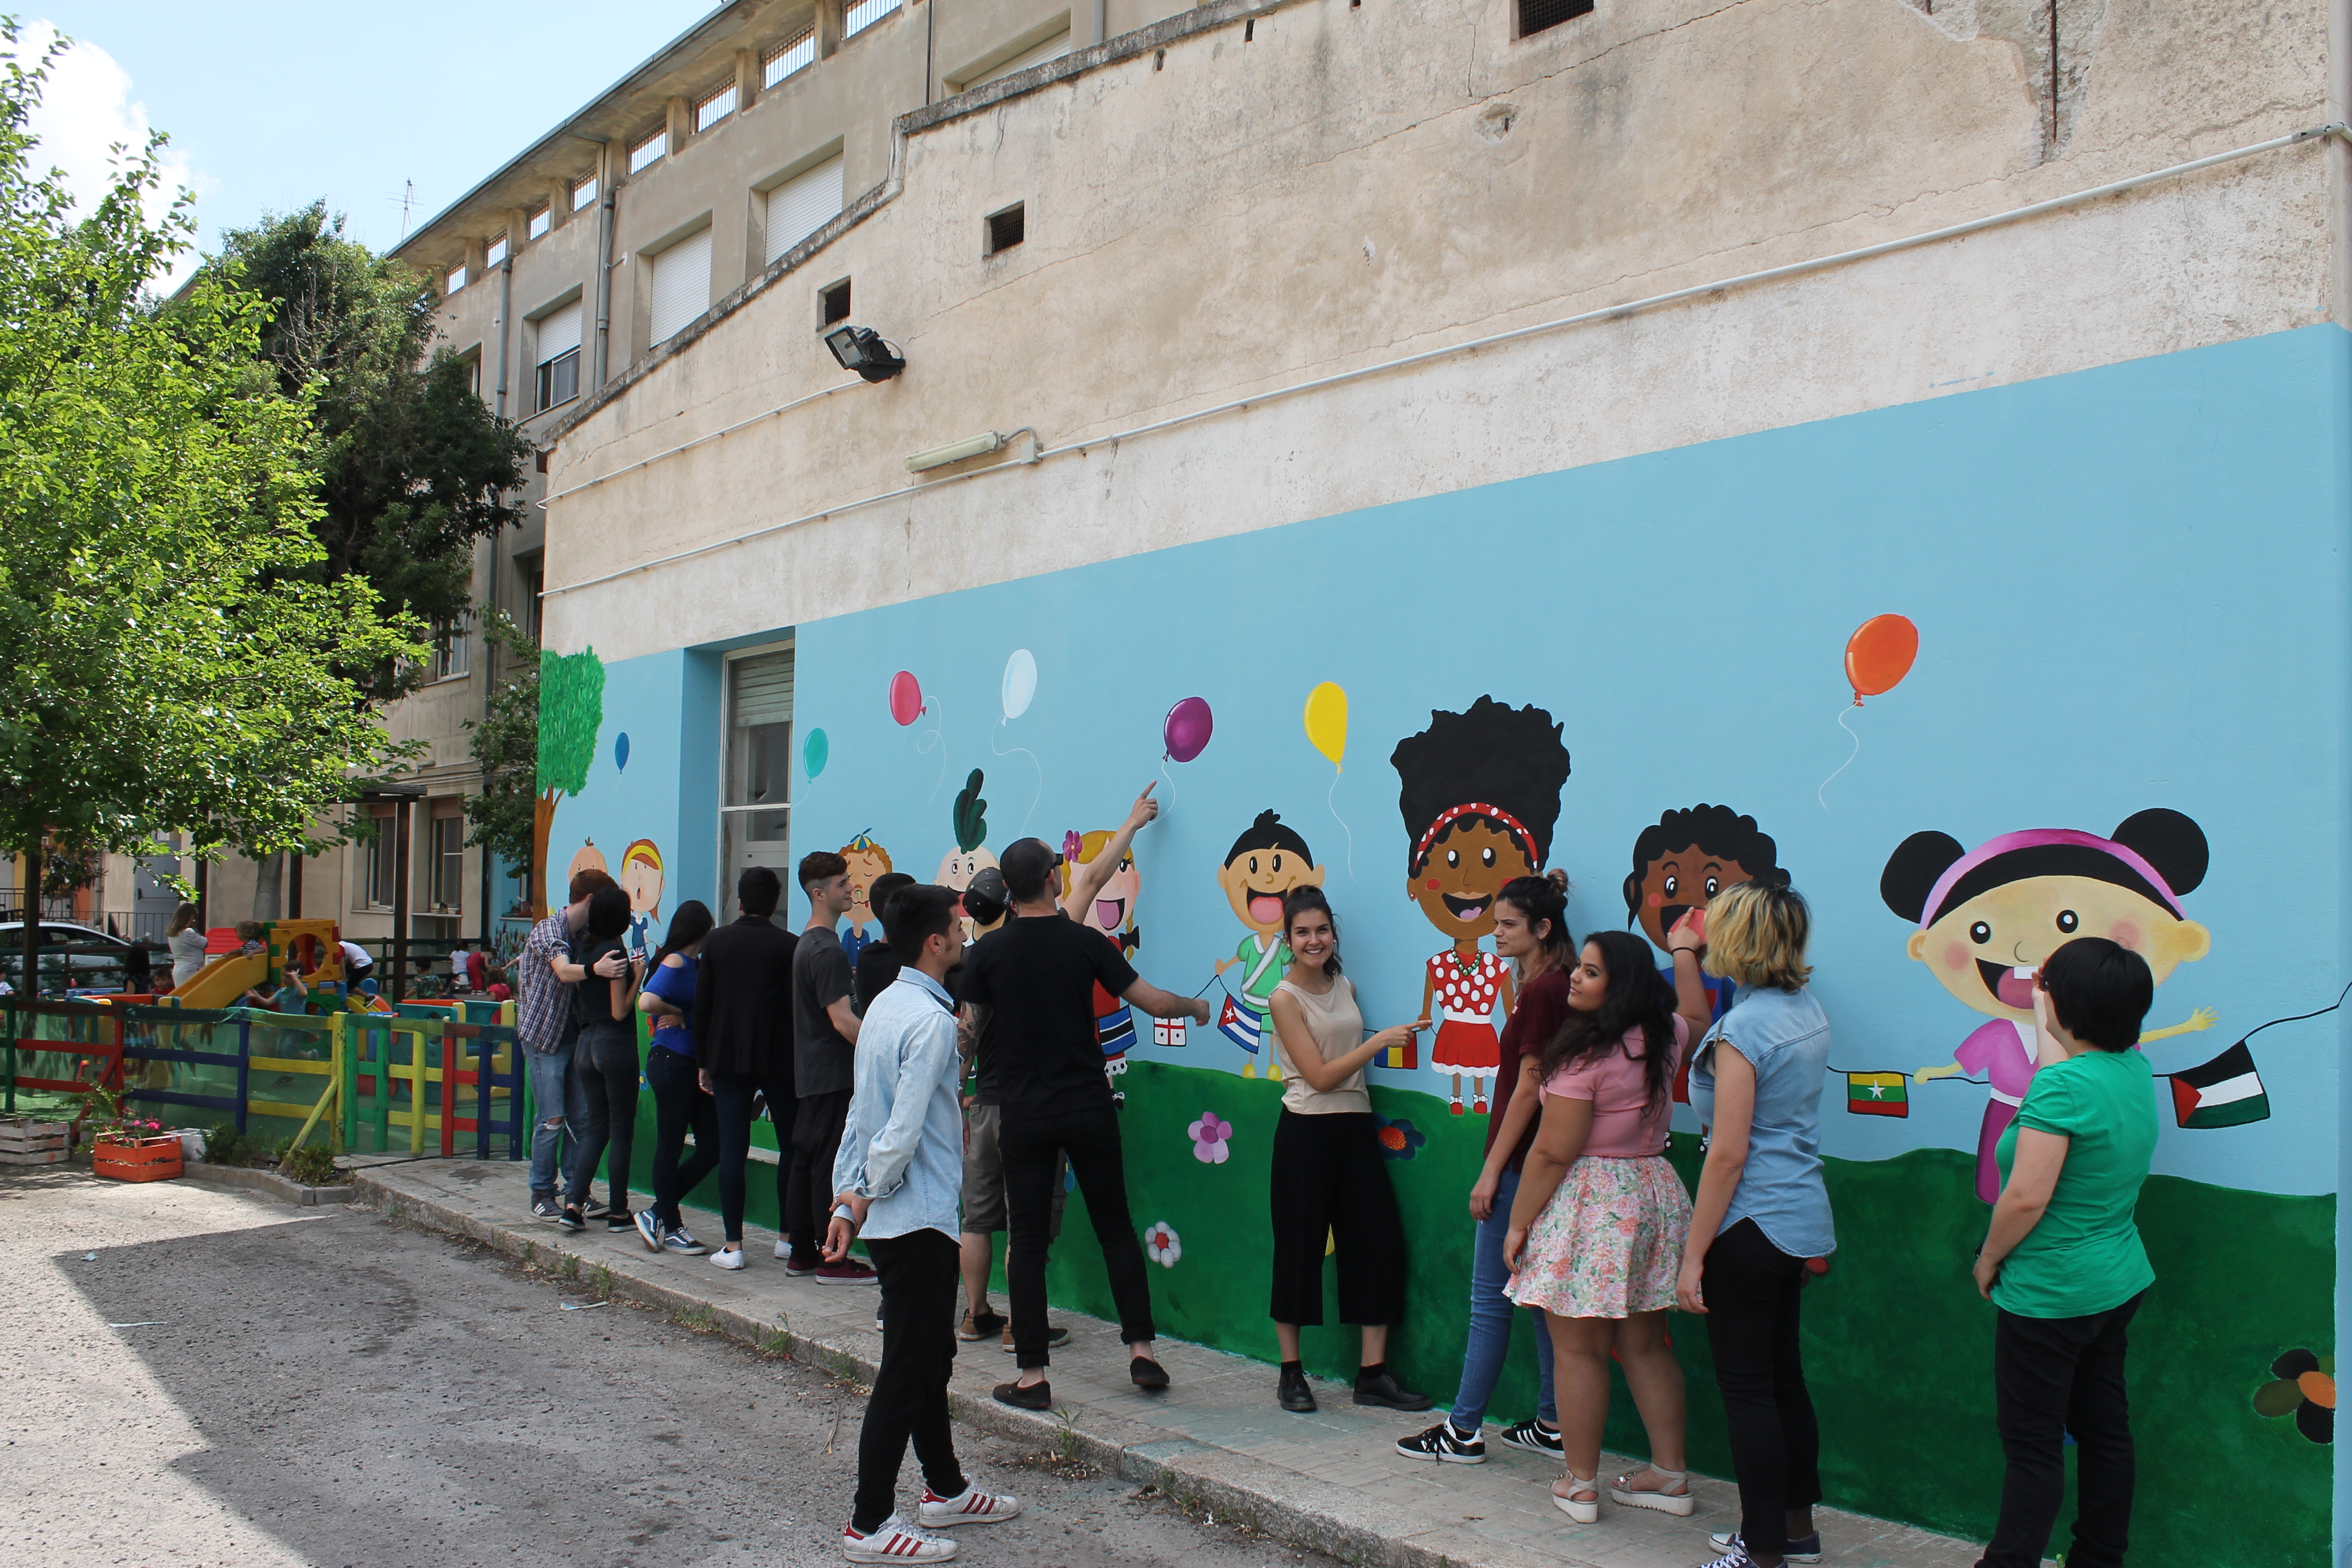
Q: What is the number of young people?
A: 14